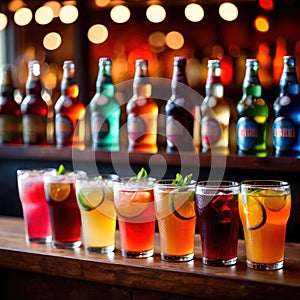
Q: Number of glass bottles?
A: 9